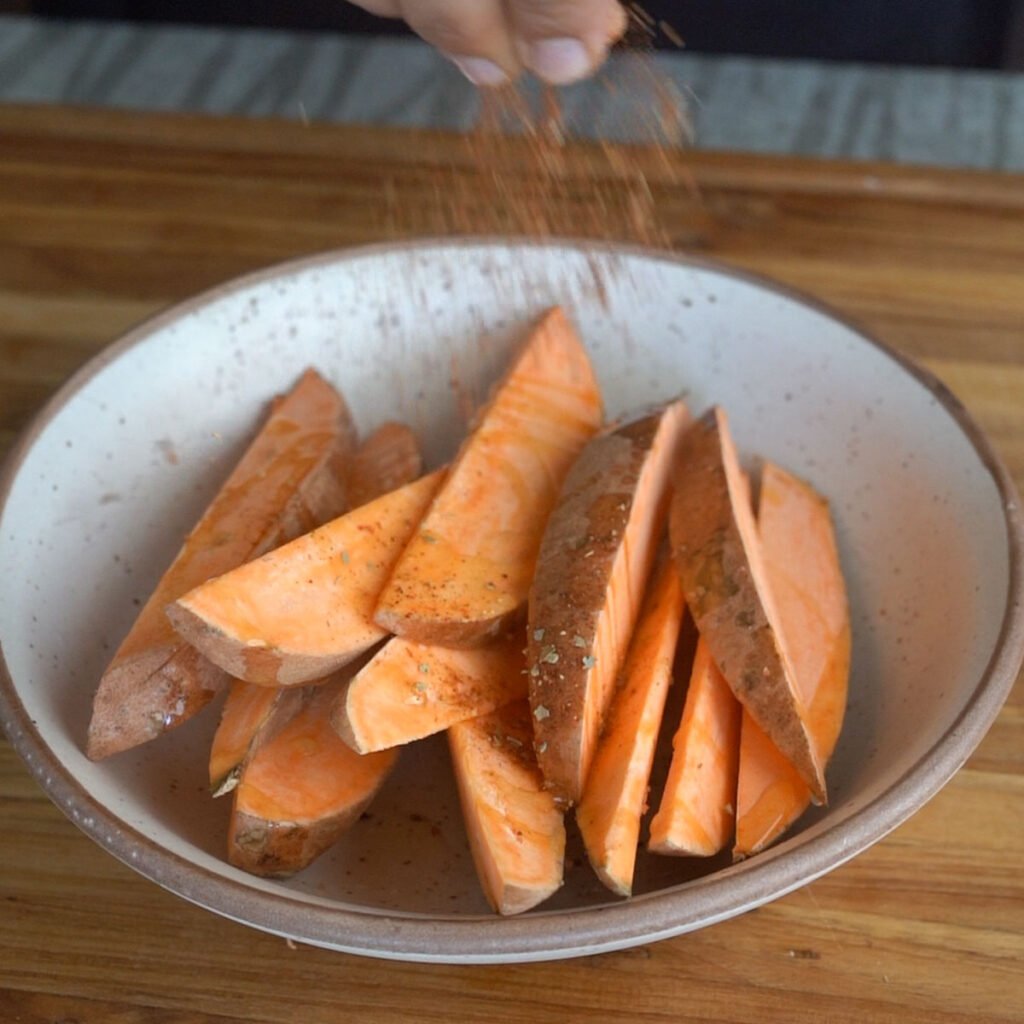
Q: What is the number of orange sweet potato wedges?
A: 13